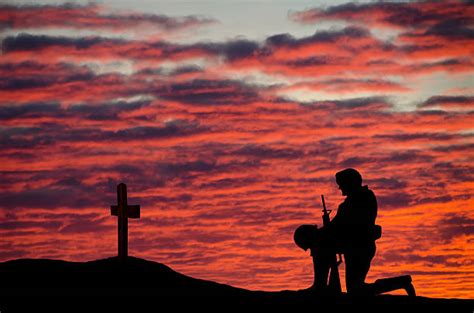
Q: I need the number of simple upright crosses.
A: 1